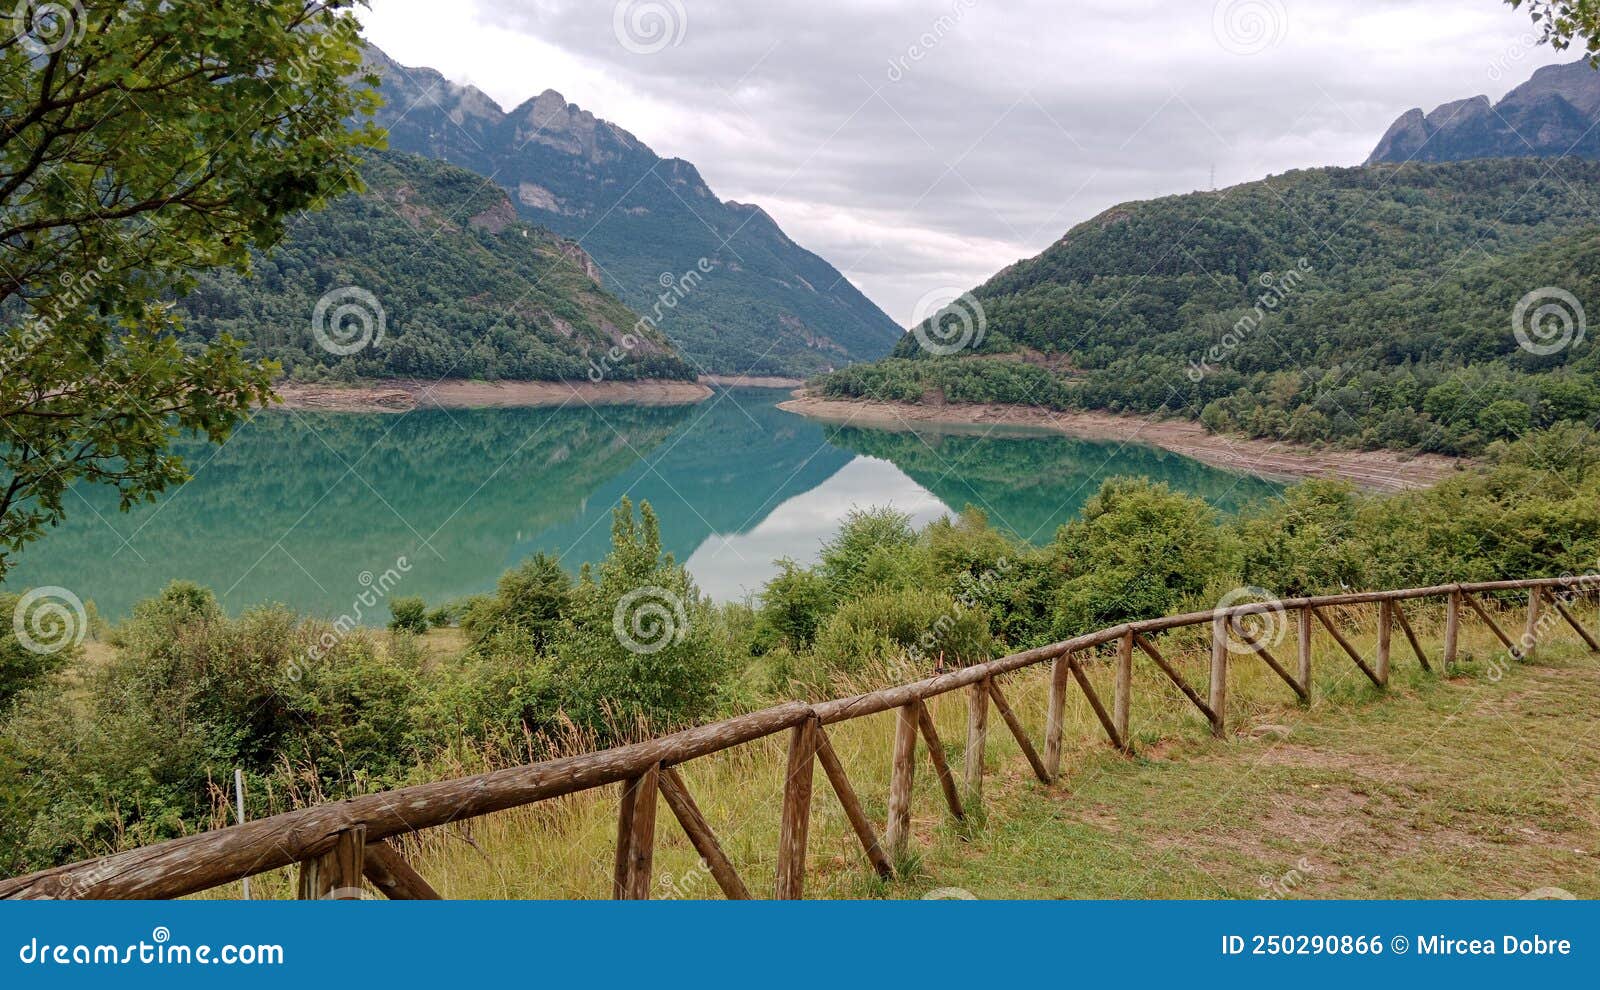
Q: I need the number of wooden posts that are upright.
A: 12